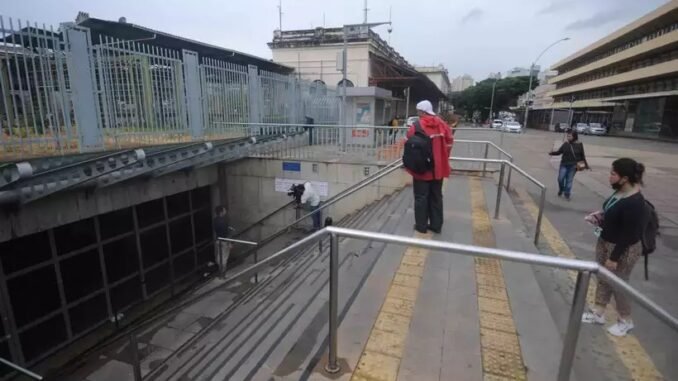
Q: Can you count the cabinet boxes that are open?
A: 0